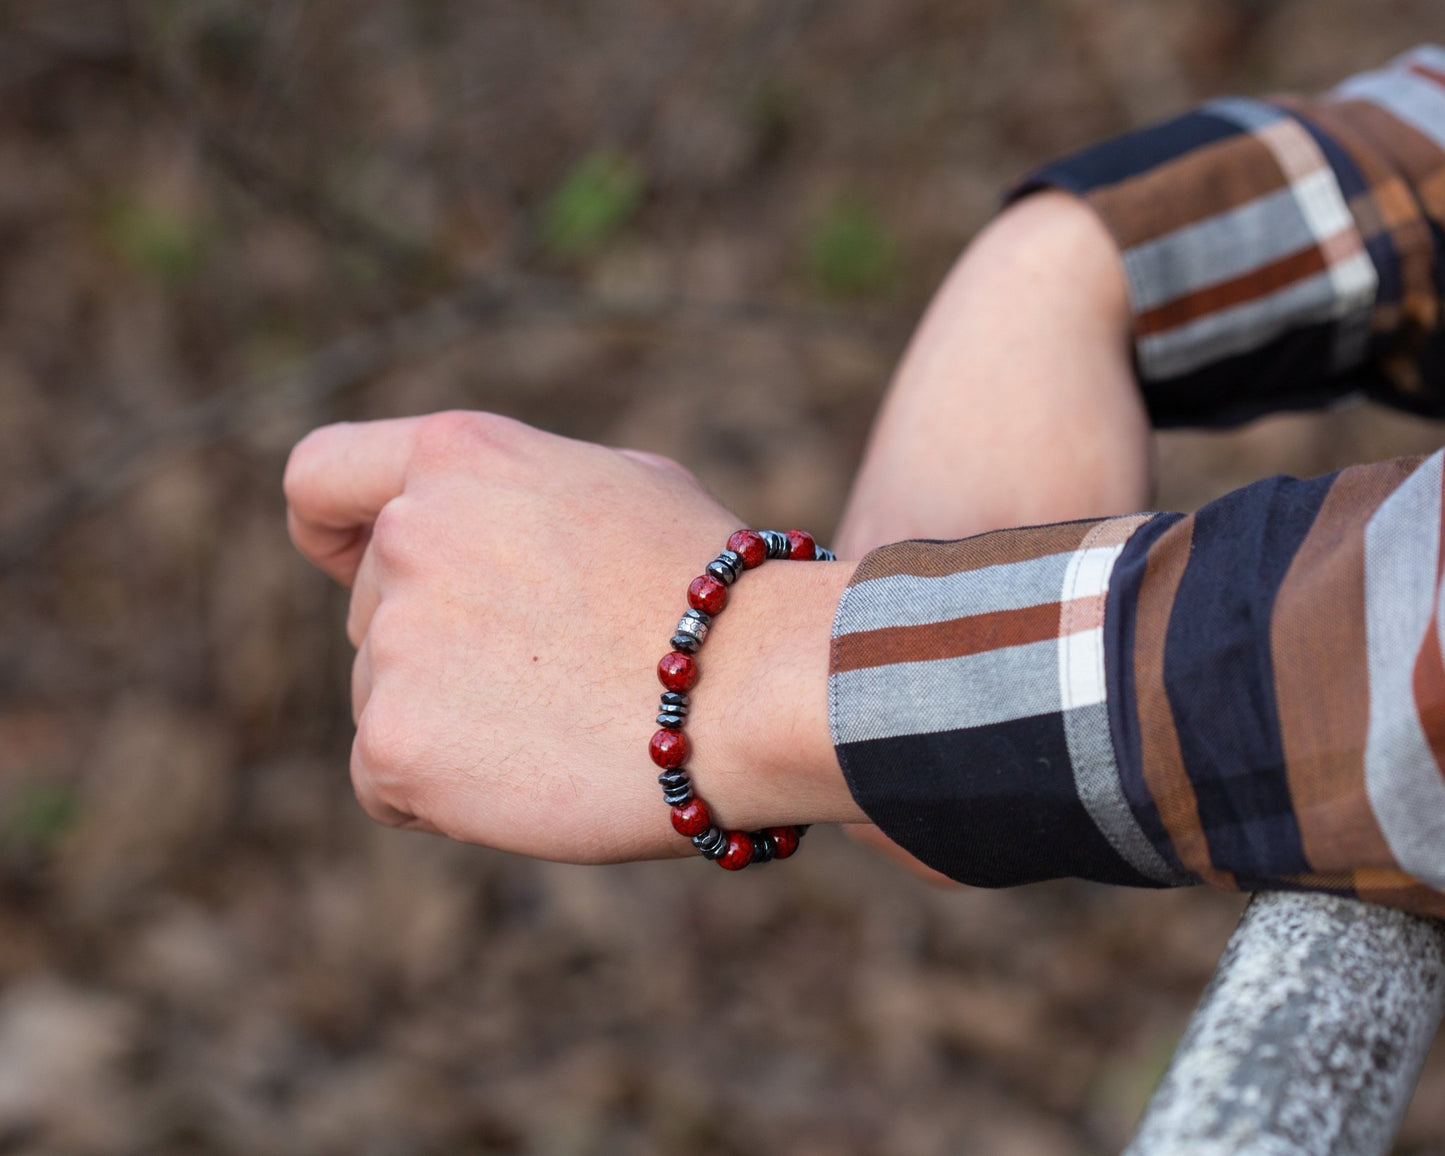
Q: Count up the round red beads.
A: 8